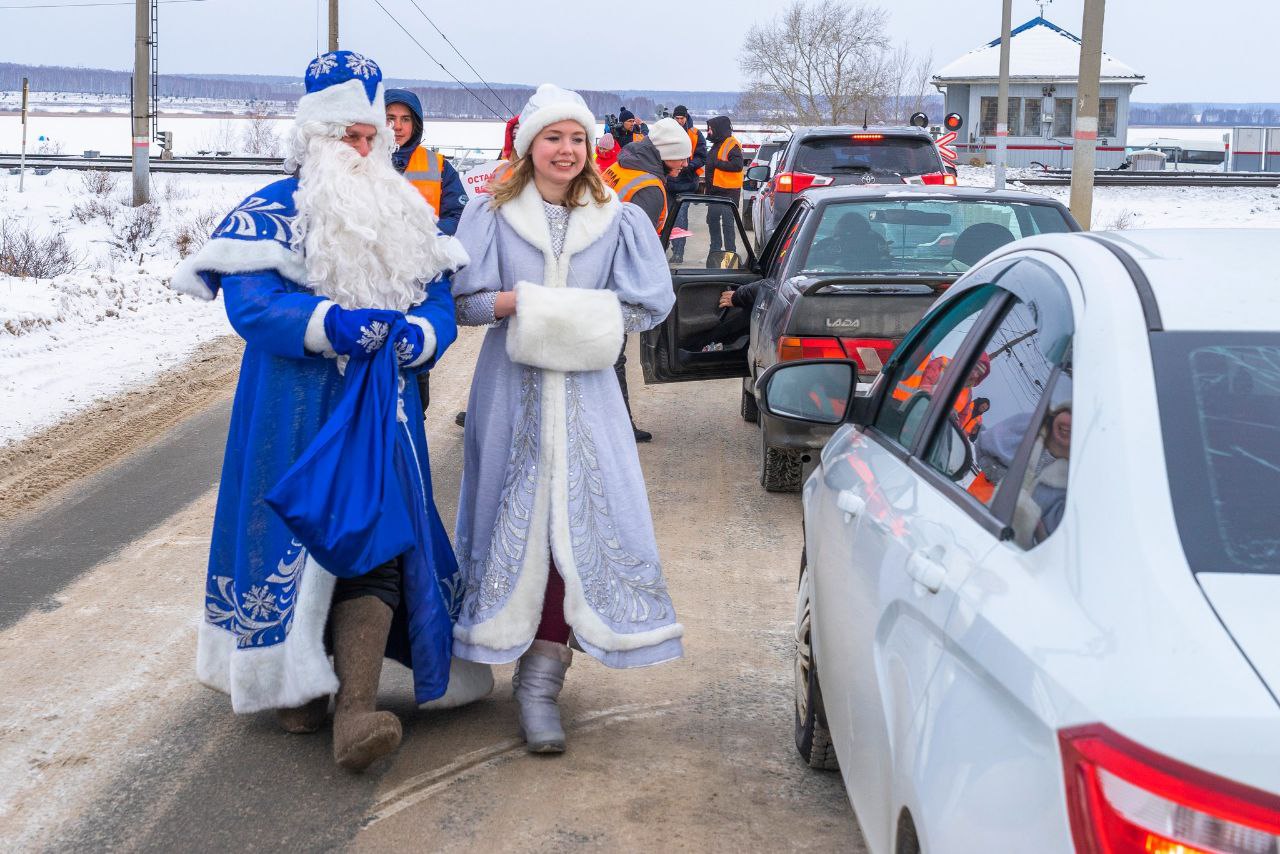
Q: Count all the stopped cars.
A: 4